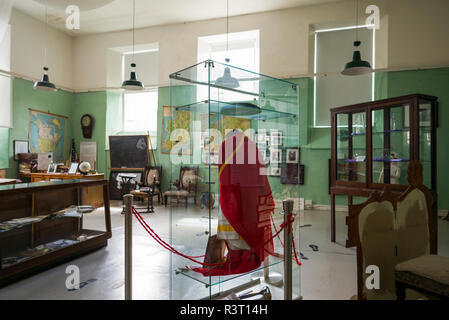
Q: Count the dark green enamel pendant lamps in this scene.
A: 4